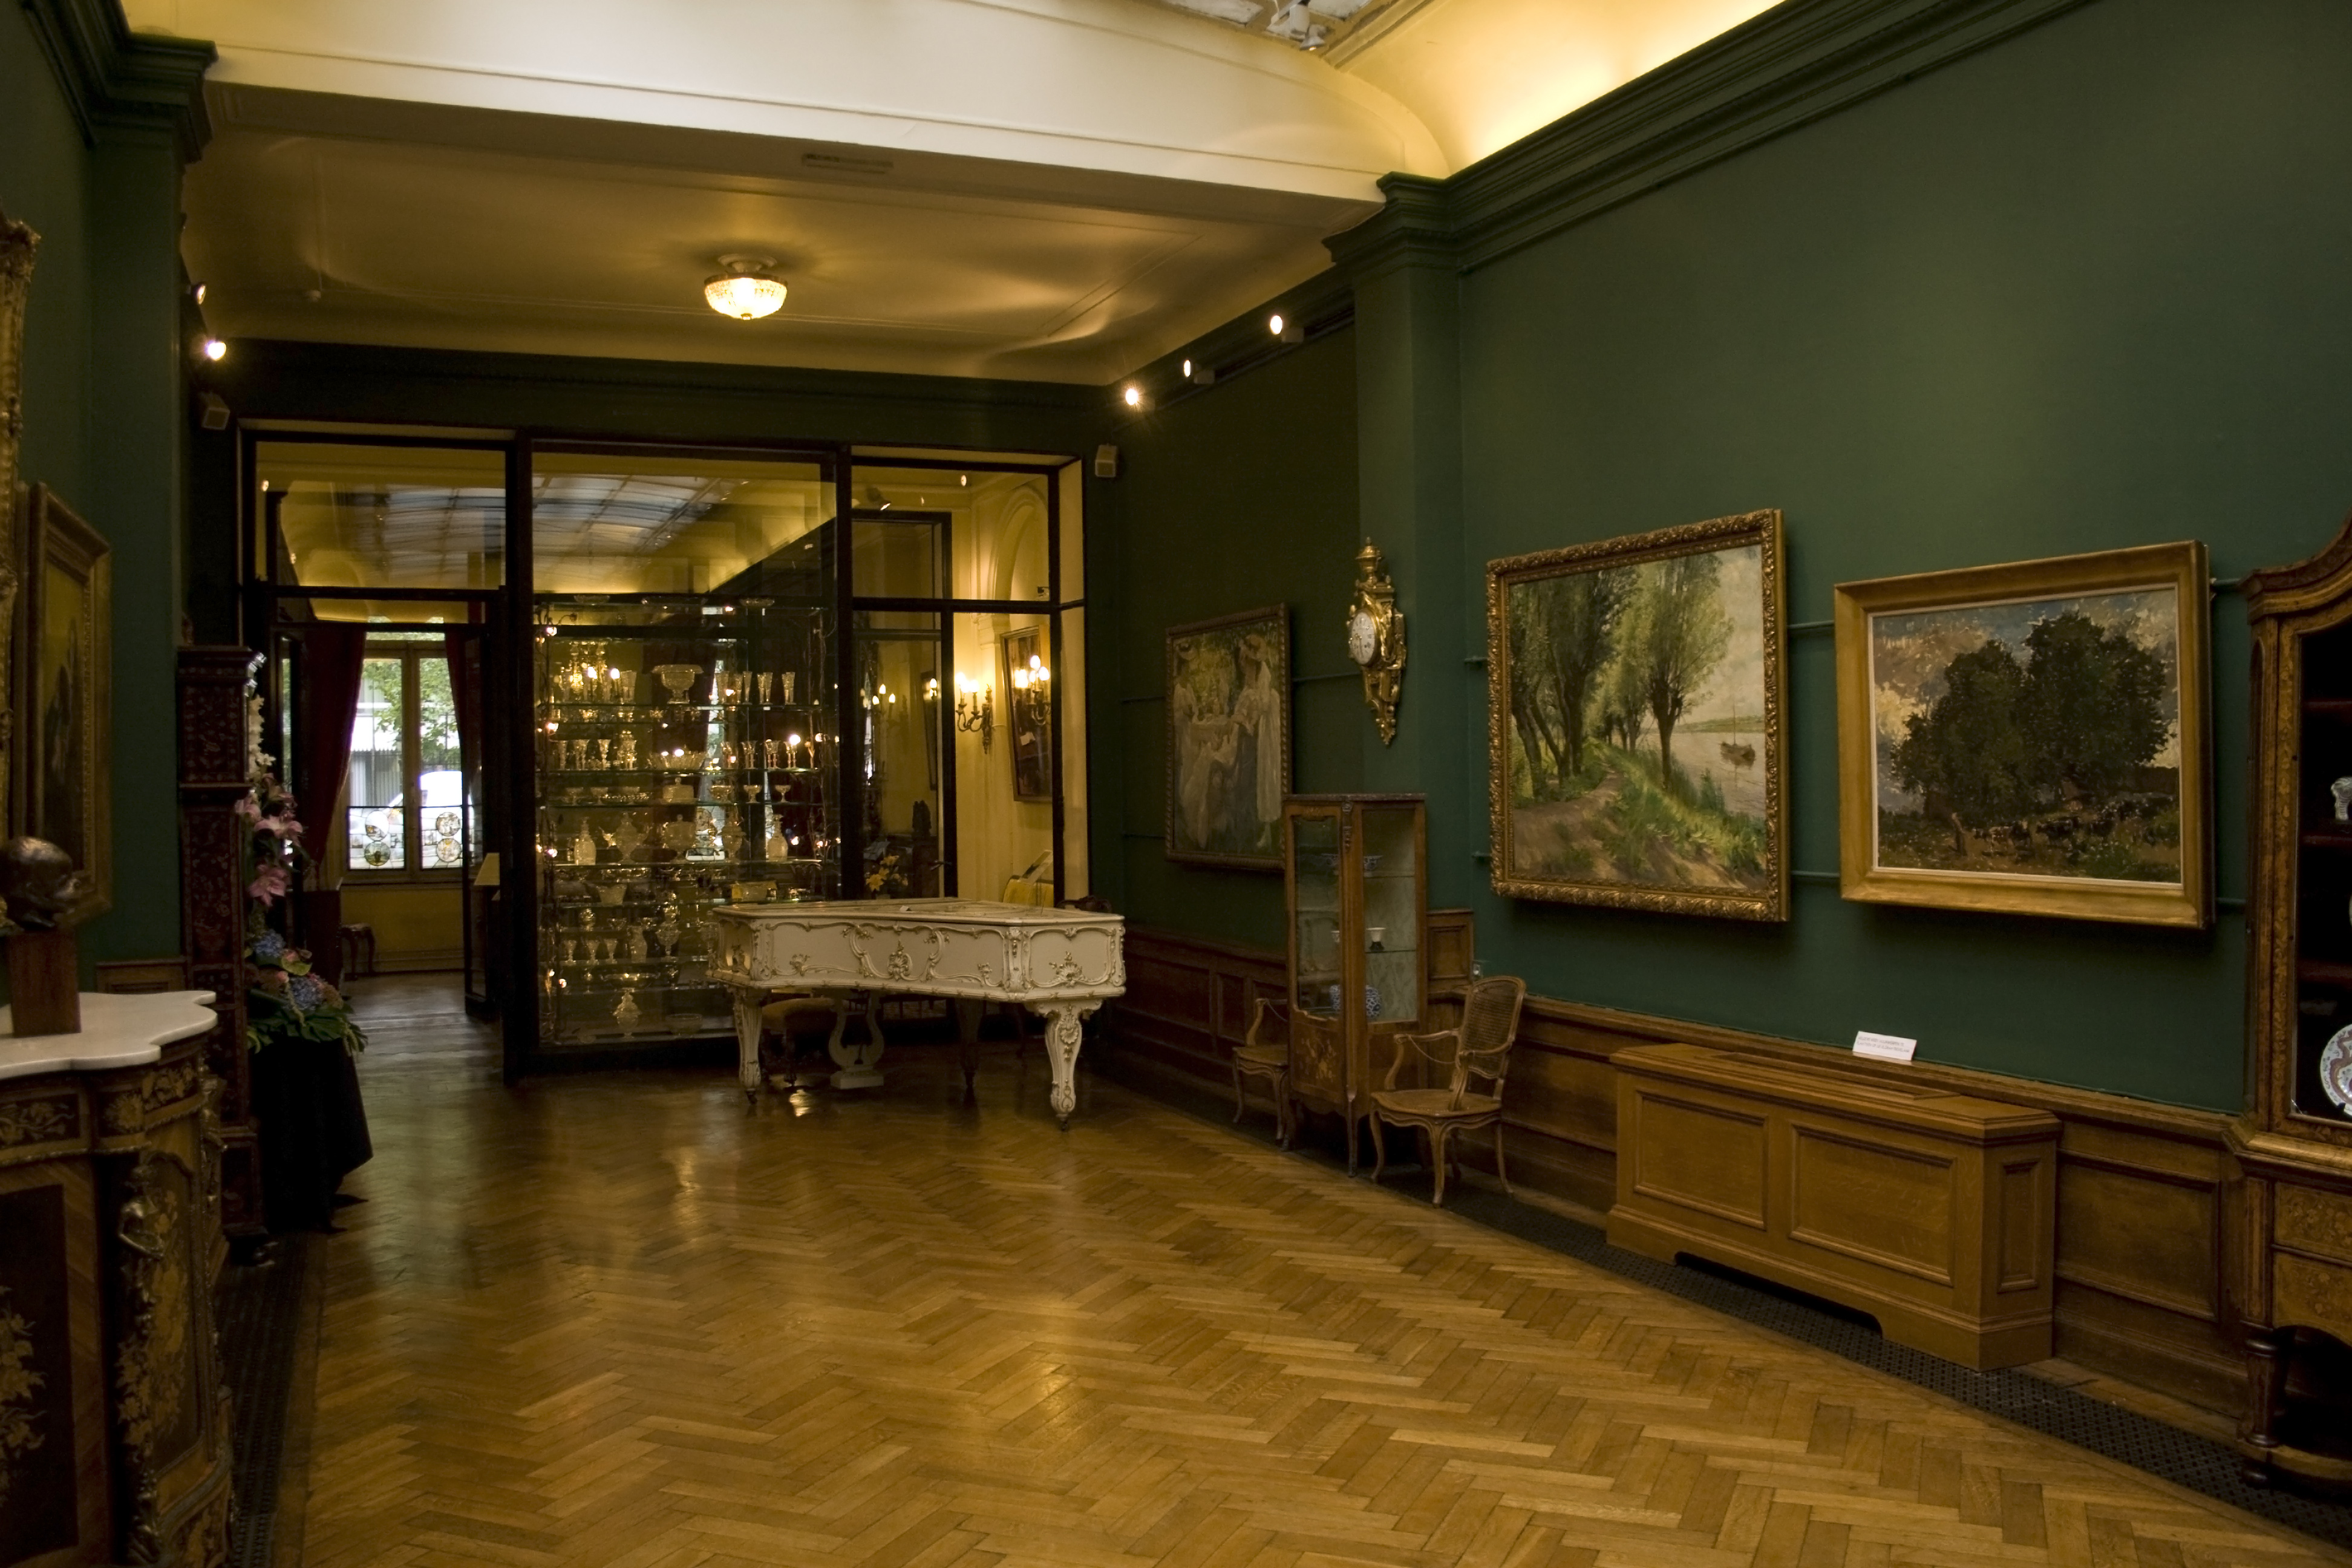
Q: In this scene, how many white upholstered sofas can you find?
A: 0